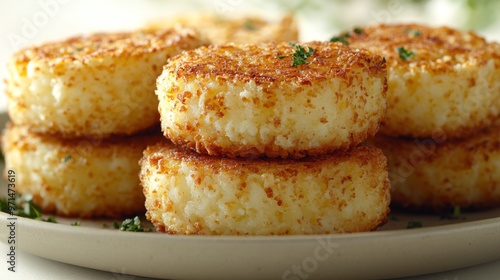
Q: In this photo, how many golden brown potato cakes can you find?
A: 7